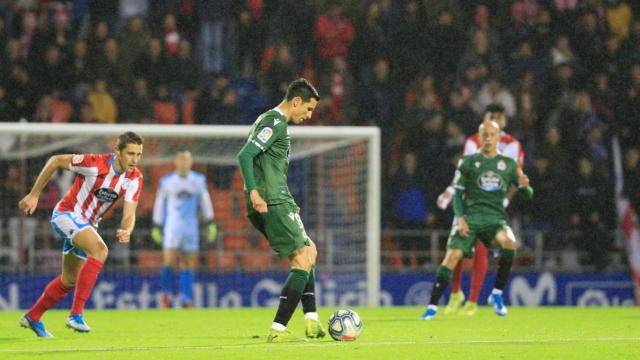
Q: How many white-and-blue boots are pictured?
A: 4